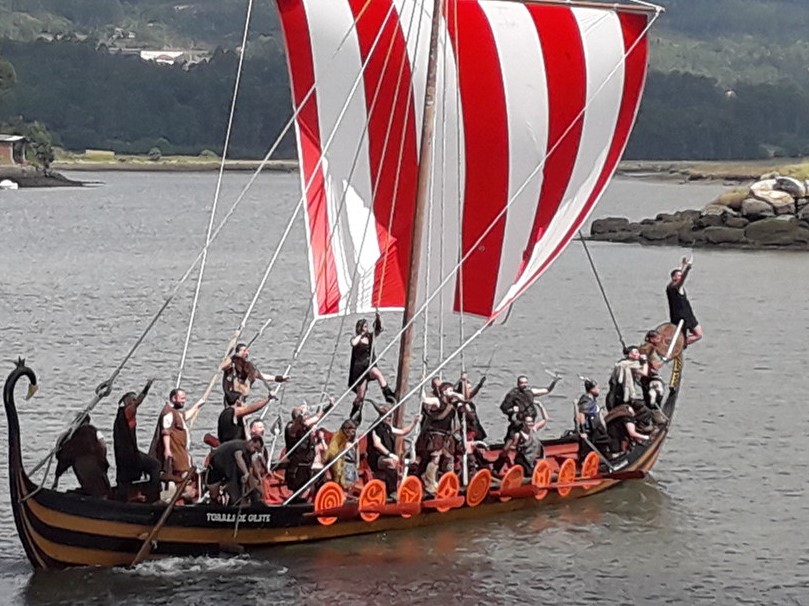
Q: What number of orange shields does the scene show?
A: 9